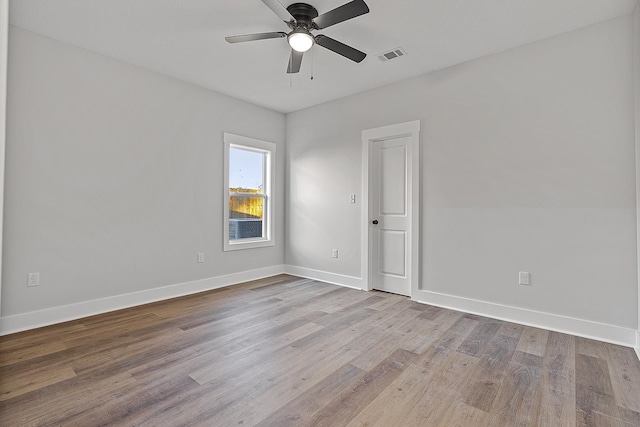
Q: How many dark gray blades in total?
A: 2